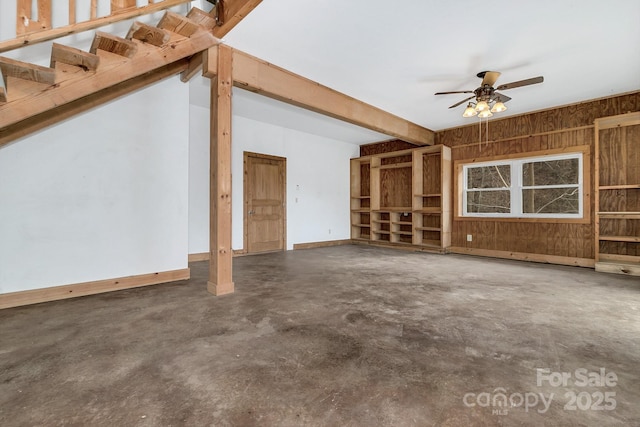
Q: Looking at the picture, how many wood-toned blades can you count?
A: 5